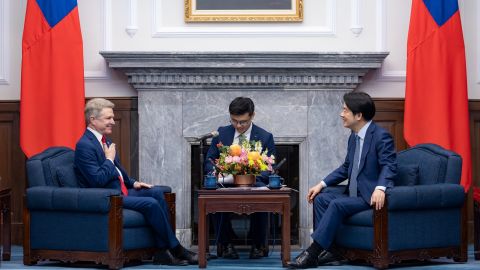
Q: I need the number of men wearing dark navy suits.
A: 3